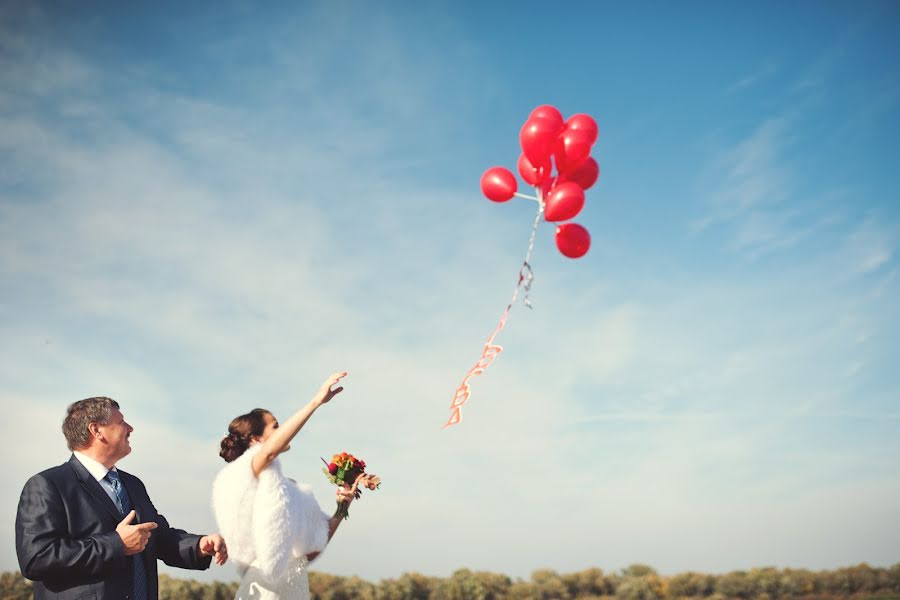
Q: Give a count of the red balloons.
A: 10